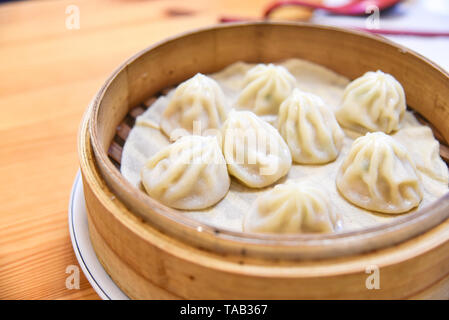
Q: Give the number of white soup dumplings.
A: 8